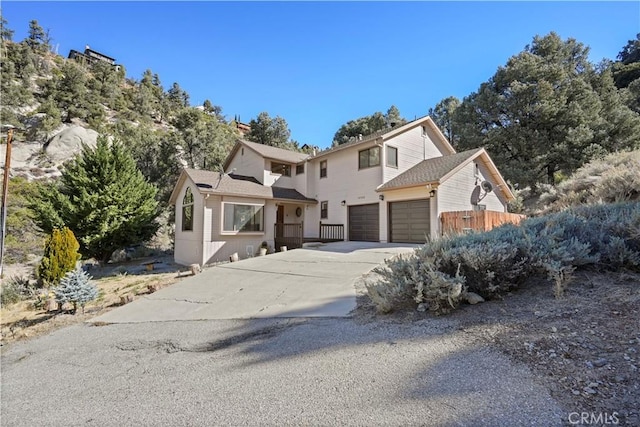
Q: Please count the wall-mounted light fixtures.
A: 3